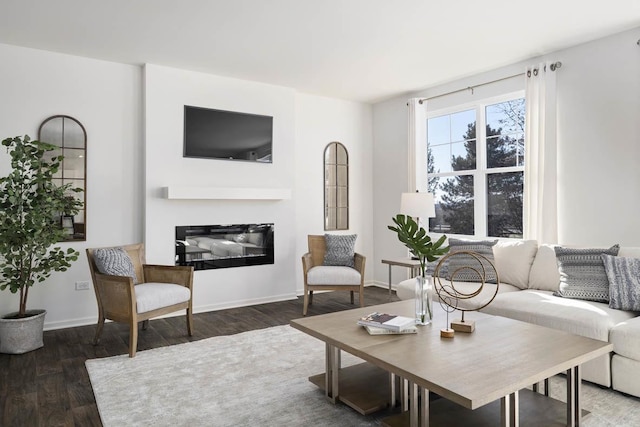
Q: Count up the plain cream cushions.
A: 2